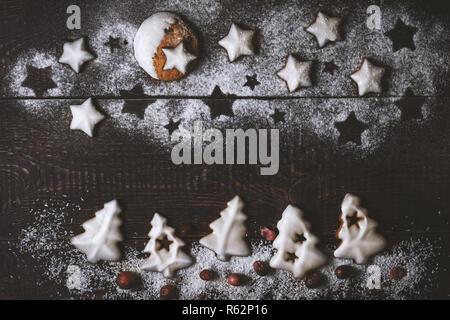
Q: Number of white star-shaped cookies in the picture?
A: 7